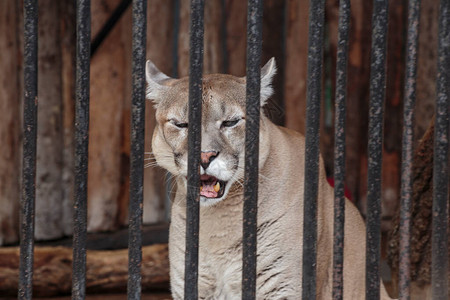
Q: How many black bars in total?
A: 10